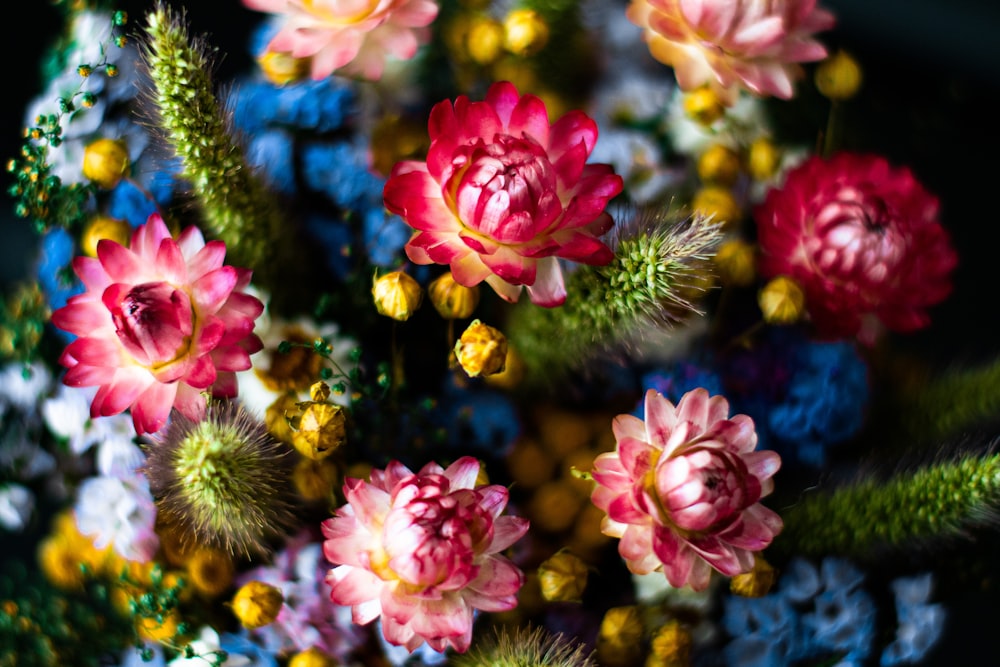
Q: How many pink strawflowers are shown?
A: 7